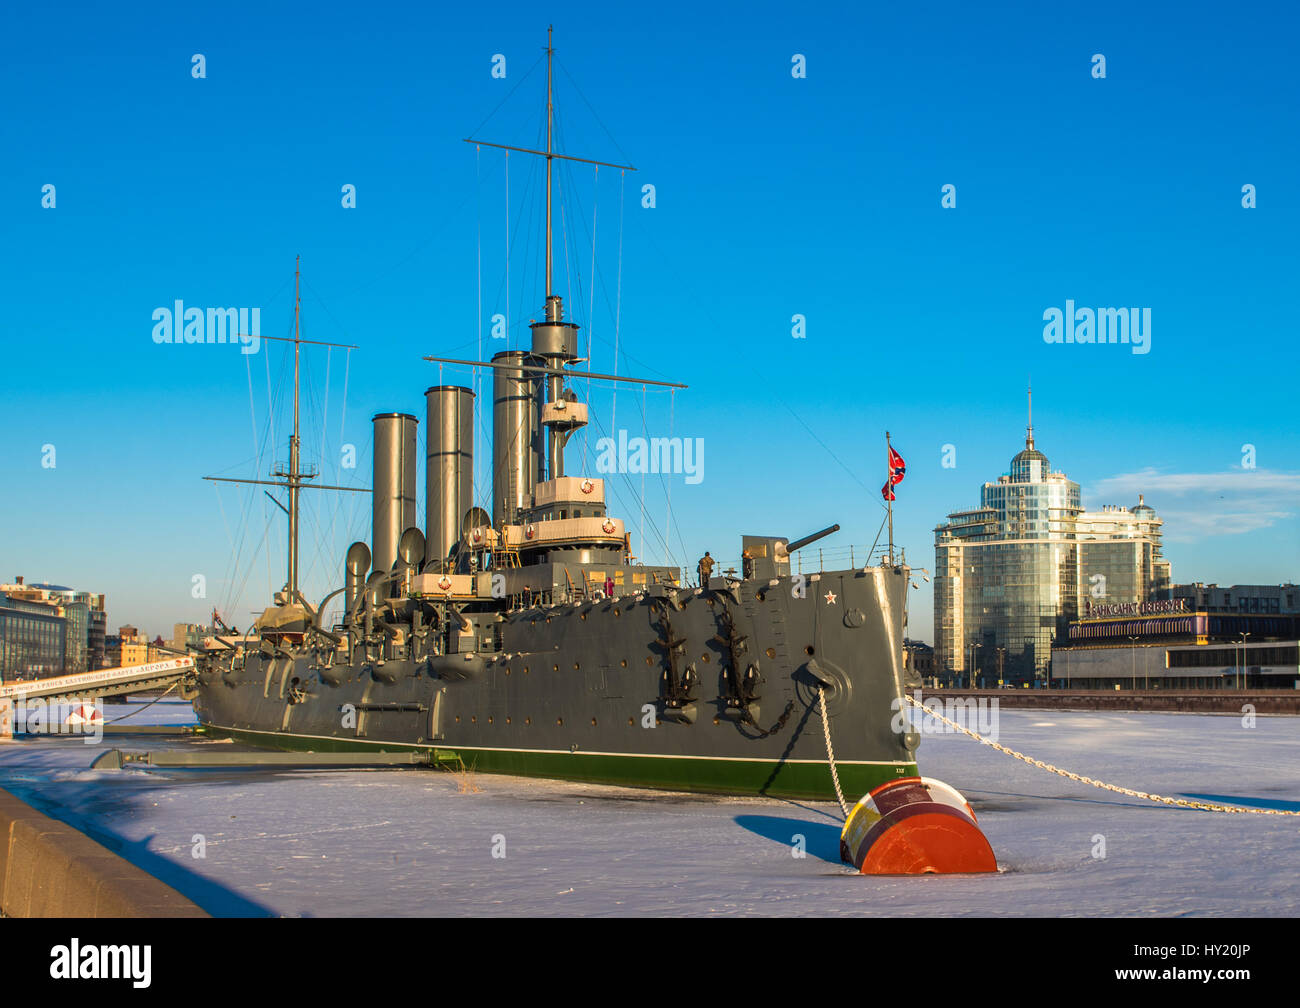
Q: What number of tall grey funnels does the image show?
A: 3